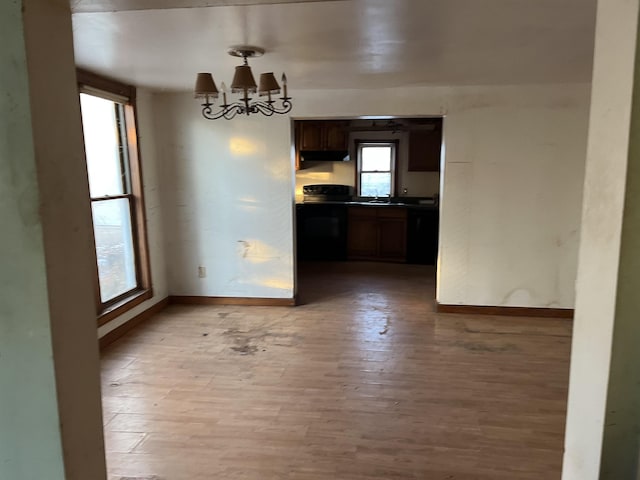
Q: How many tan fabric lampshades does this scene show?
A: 3